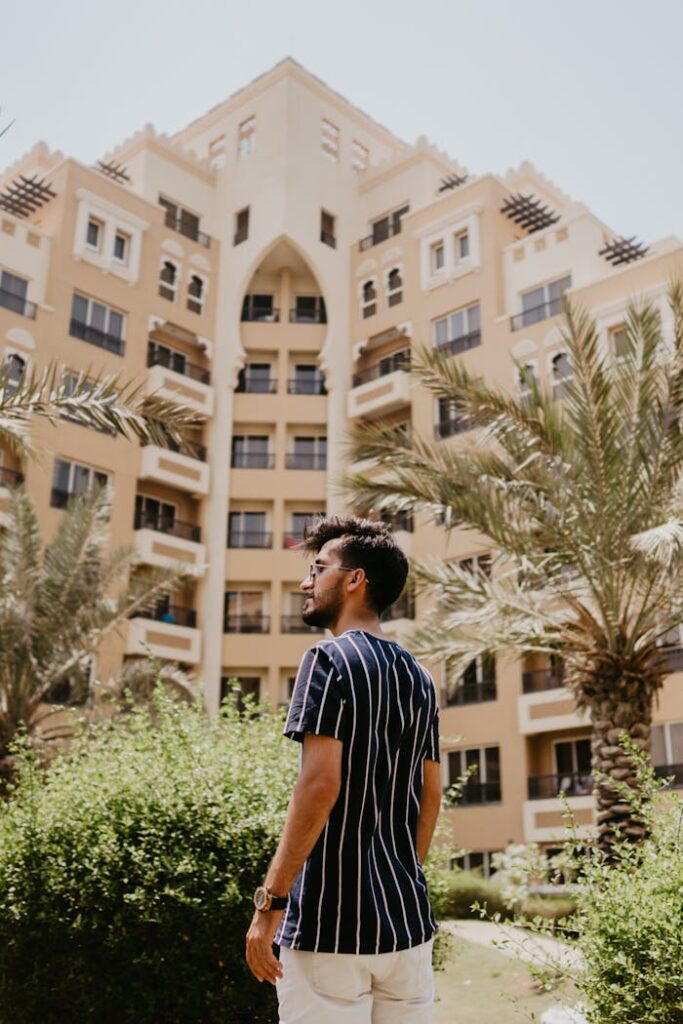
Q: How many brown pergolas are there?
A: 5